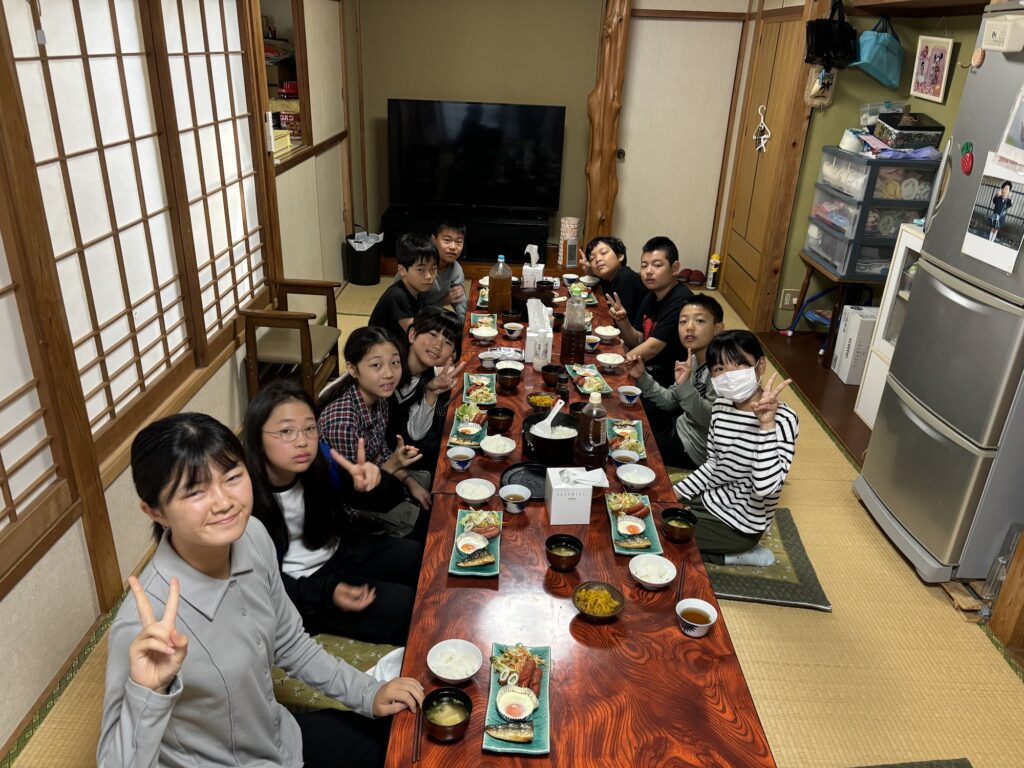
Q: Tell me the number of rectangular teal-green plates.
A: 11